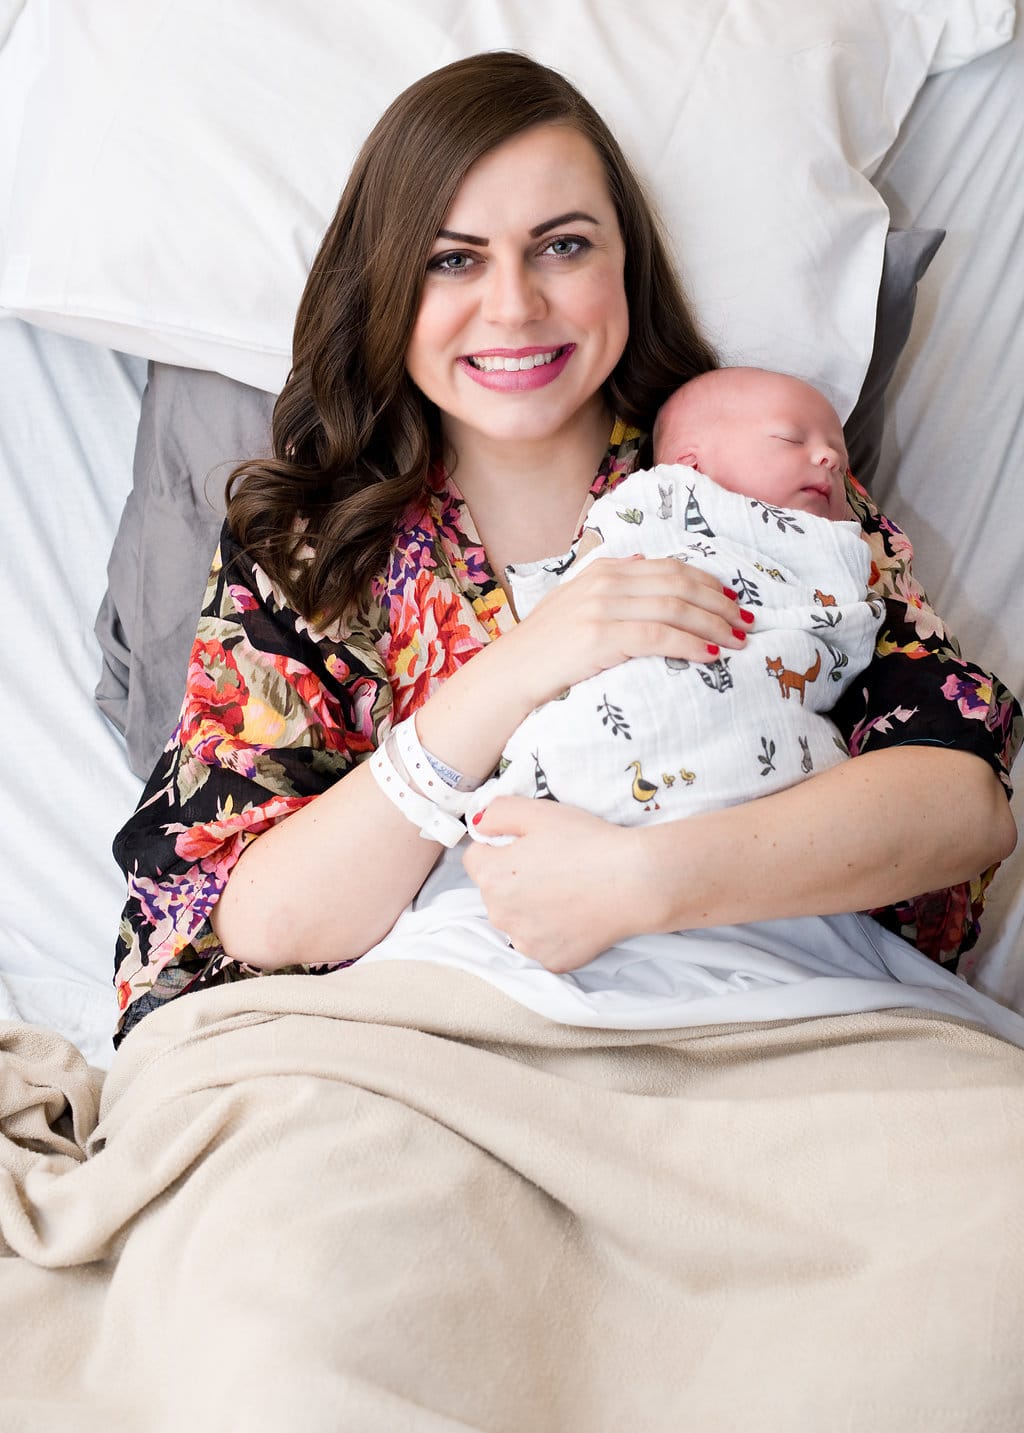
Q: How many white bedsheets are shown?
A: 2